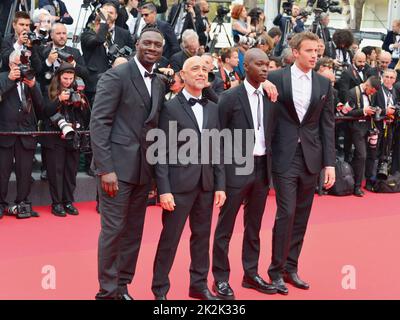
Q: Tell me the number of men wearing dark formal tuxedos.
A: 4